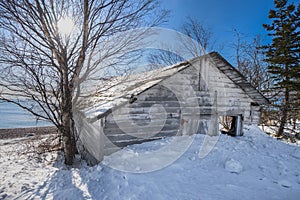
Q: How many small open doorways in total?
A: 1